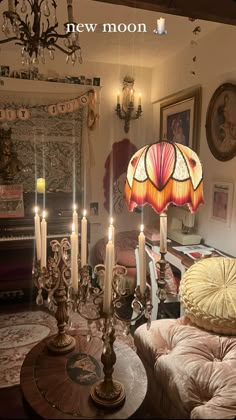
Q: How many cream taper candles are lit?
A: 8